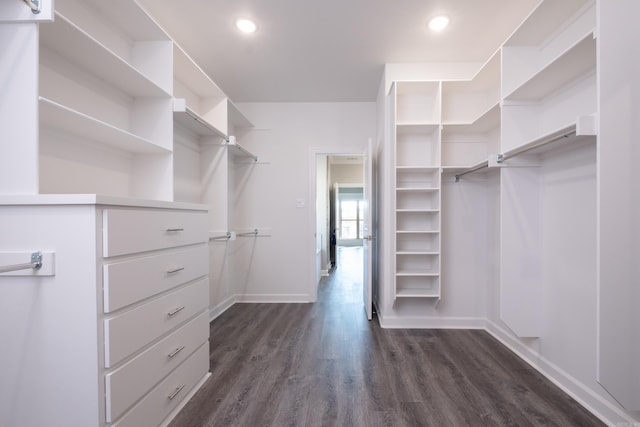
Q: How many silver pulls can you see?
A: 5